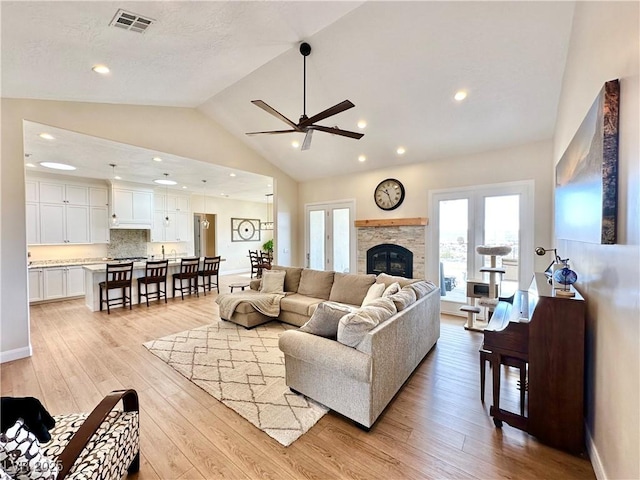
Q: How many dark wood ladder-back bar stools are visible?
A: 4